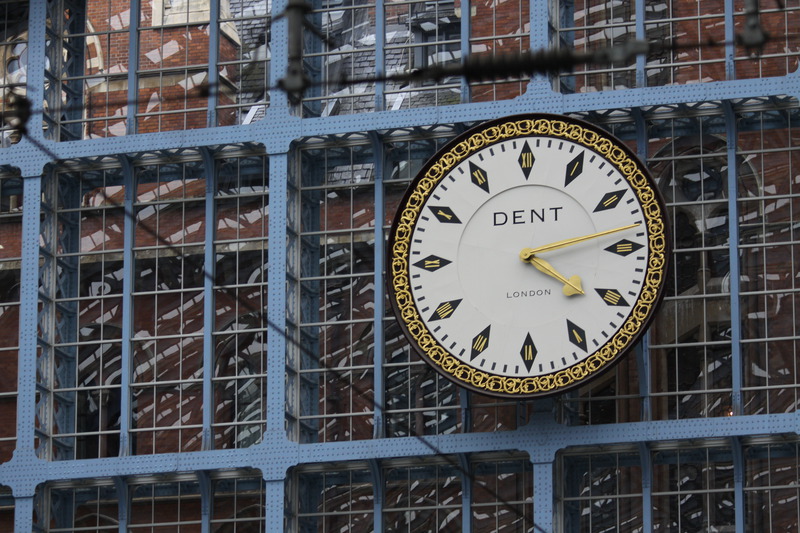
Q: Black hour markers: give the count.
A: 12